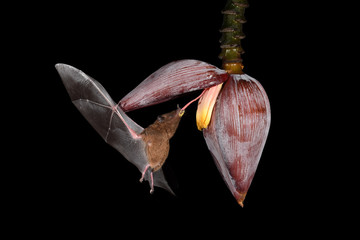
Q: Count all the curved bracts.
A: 2